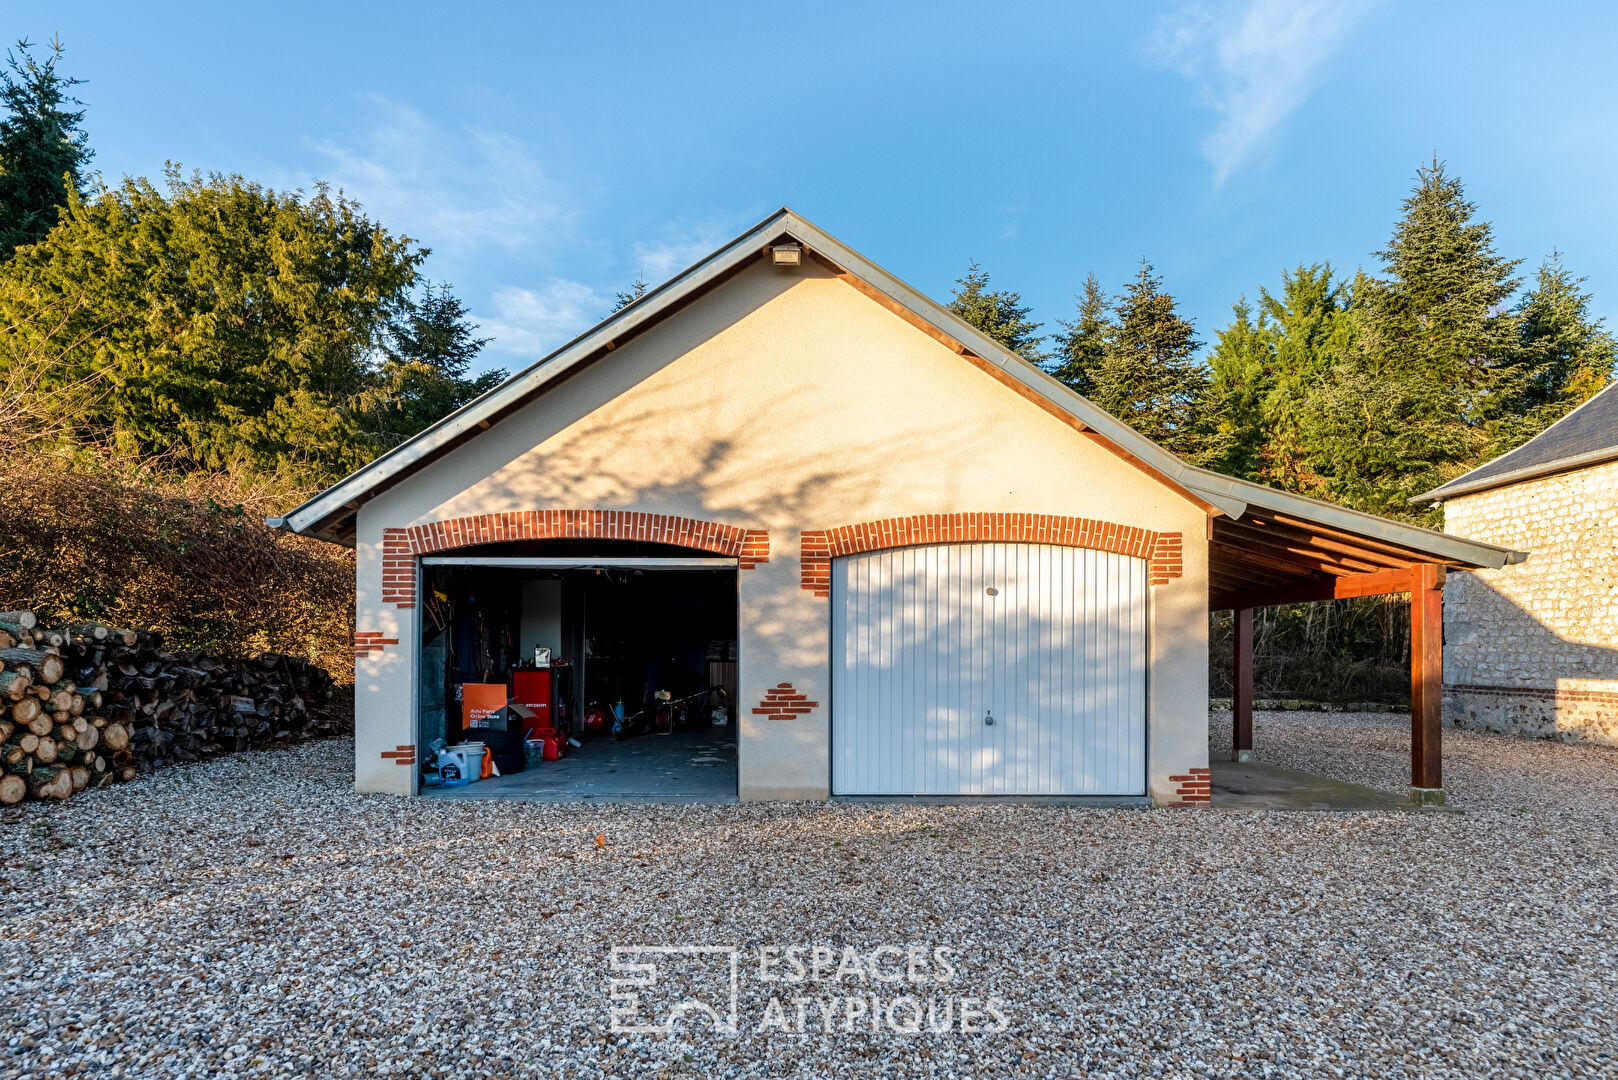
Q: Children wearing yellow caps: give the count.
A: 0